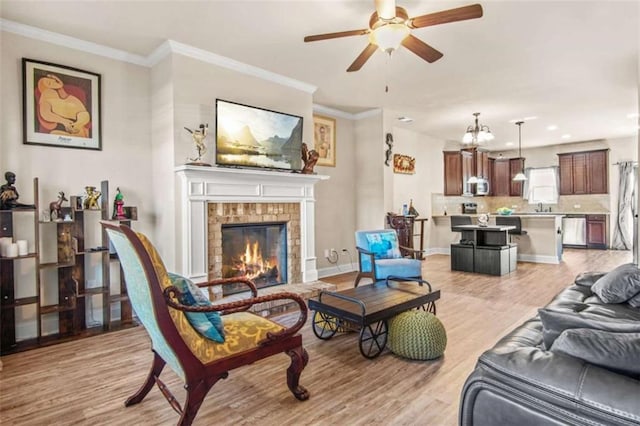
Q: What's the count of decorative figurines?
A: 6